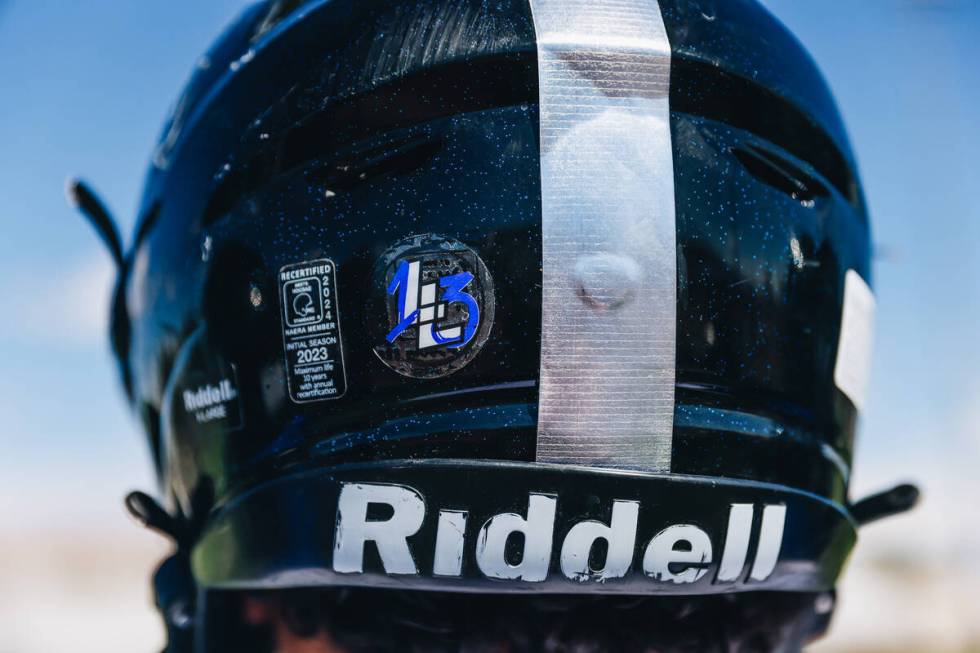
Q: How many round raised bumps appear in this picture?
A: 1